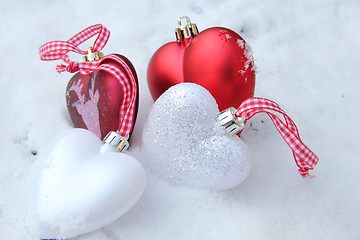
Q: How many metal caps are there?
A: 4